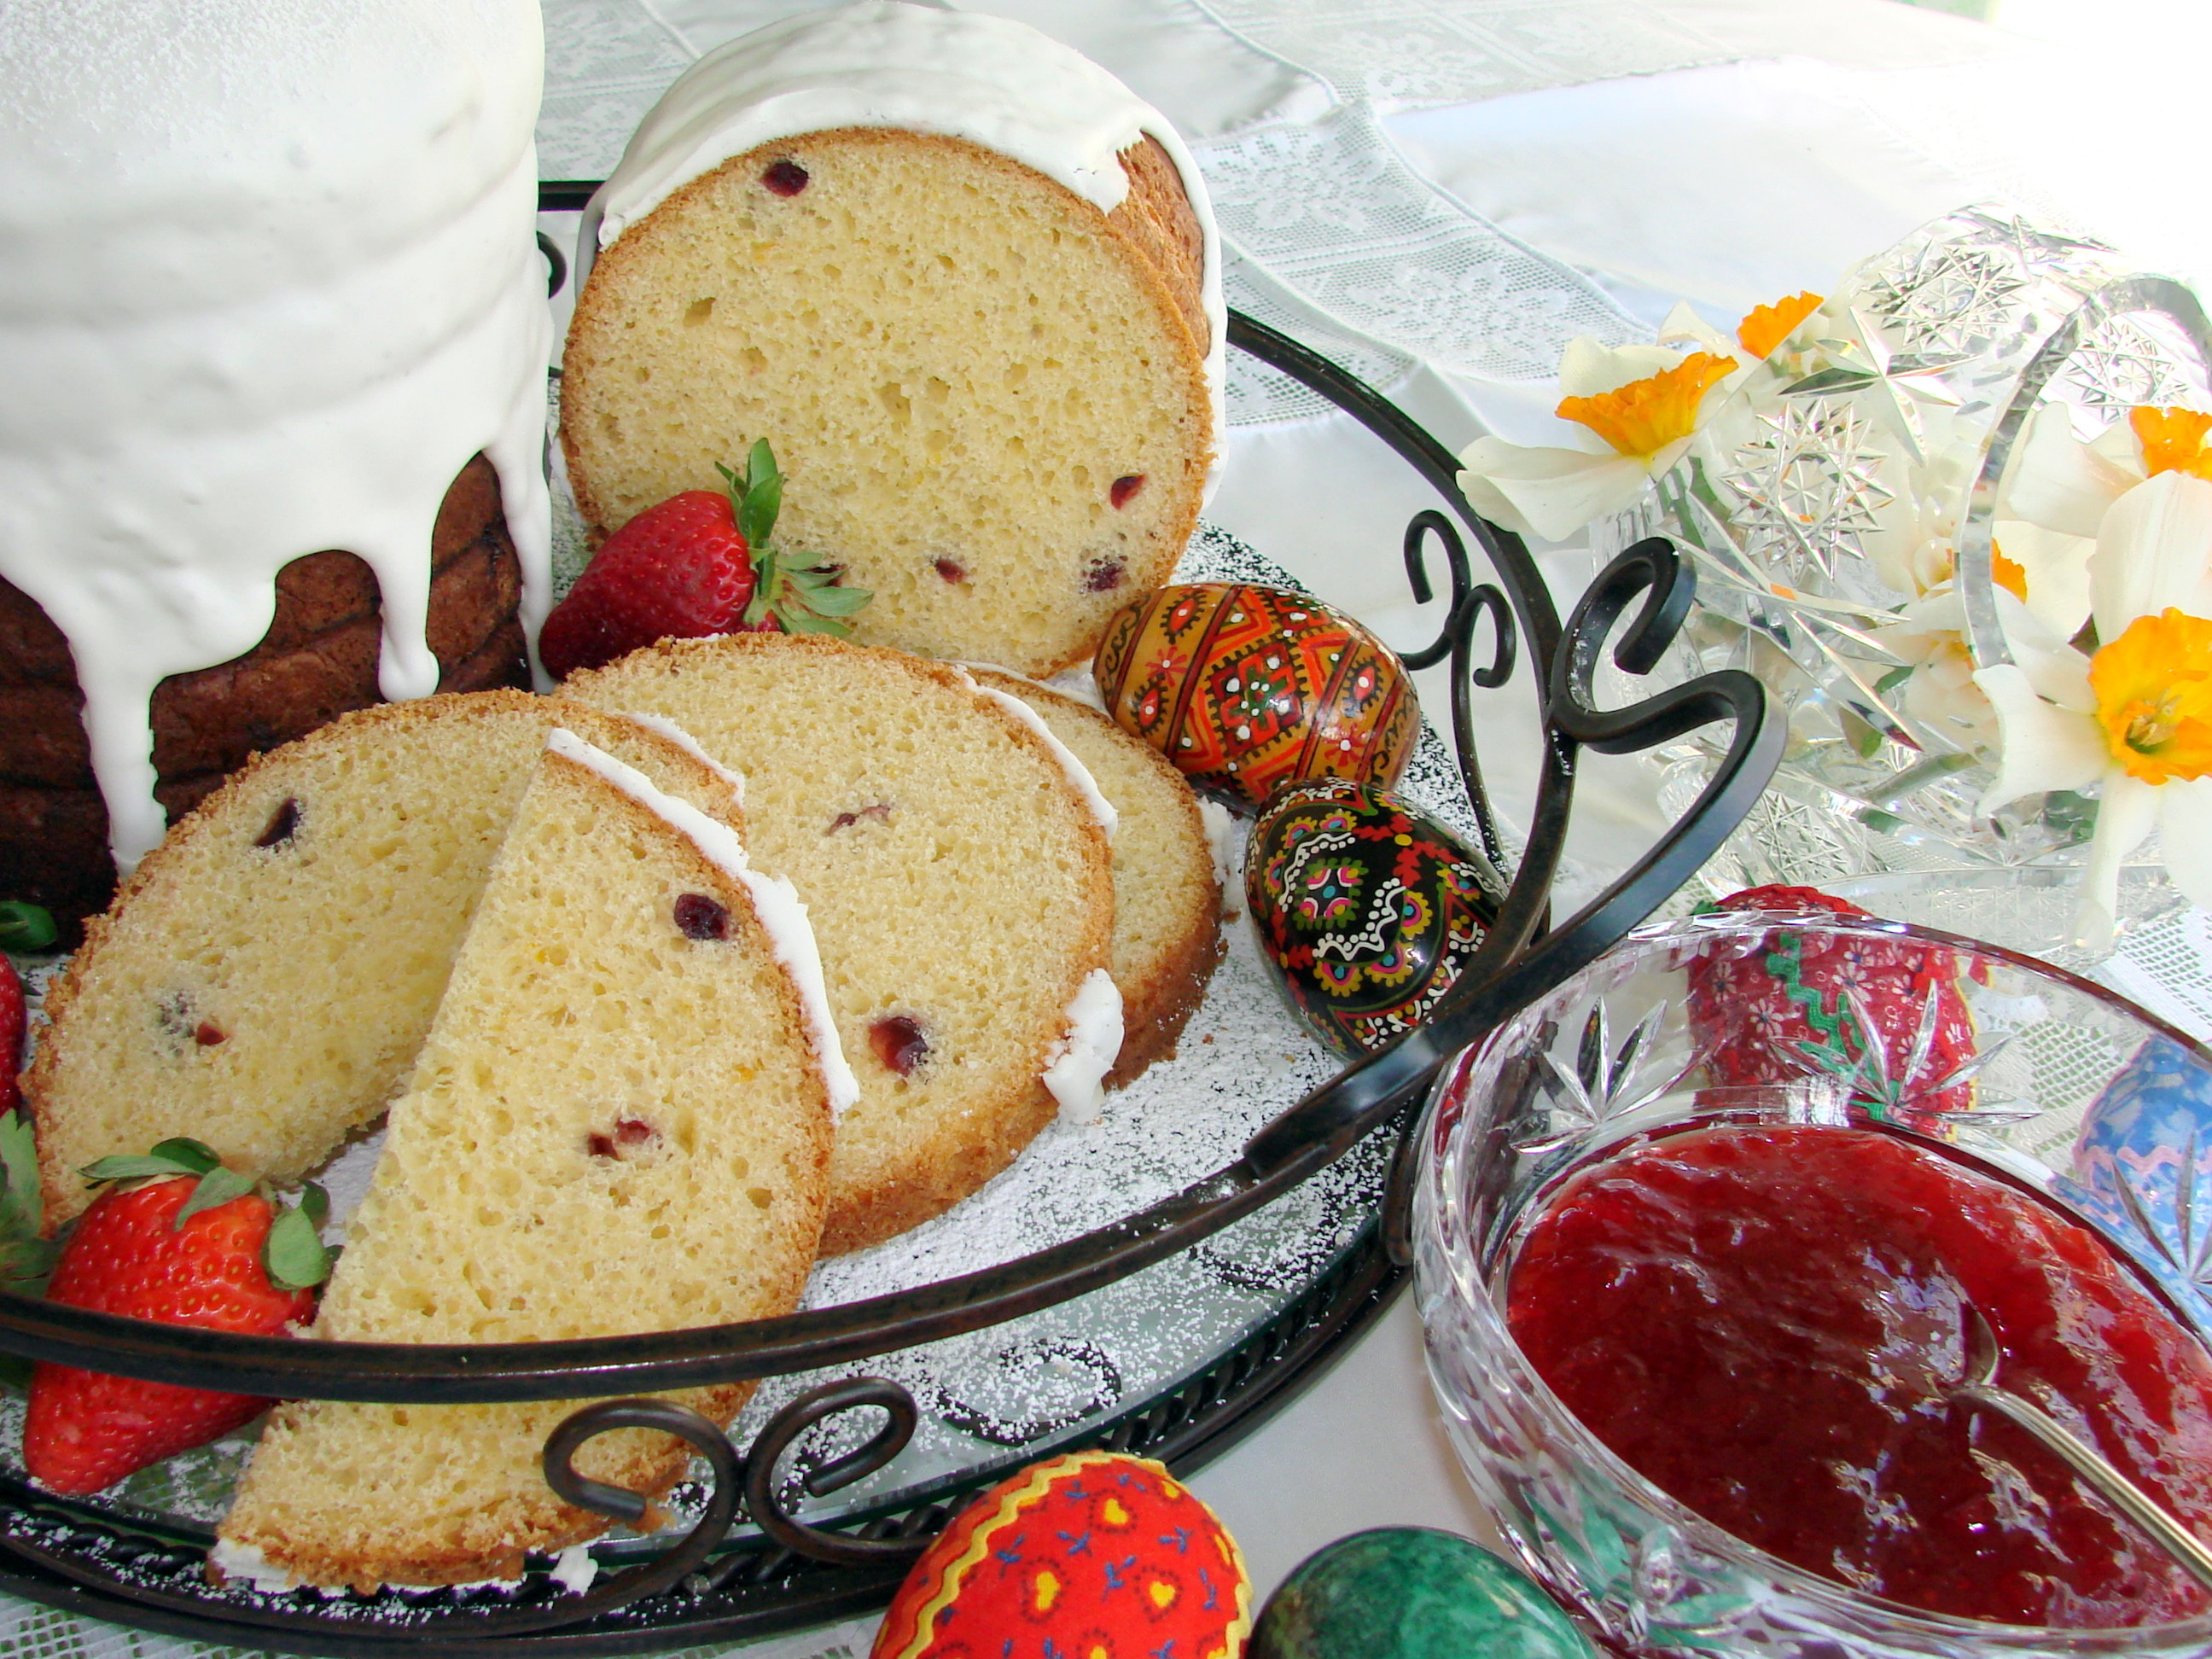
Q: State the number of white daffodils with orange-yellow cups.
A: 5